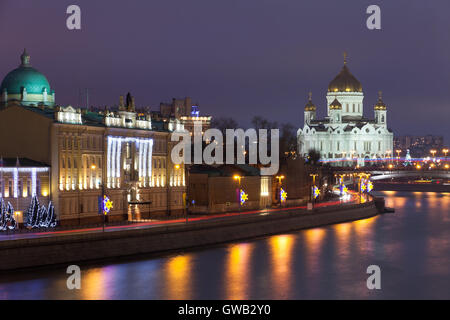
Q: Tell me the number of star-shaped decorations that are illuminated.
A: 7